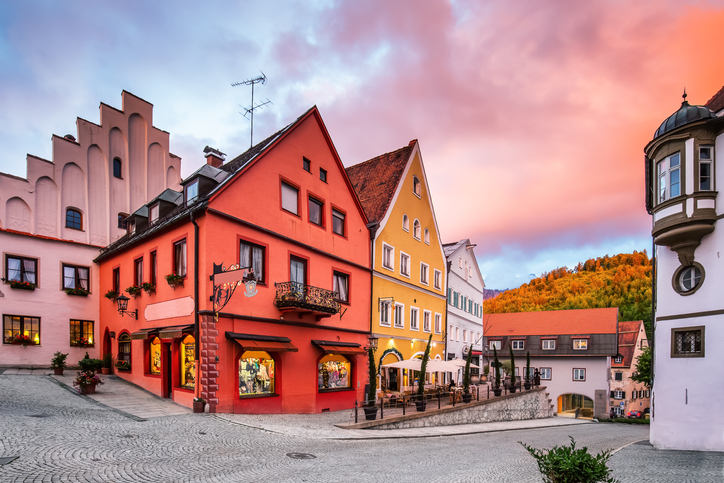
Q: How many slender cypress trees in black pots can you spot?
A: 6